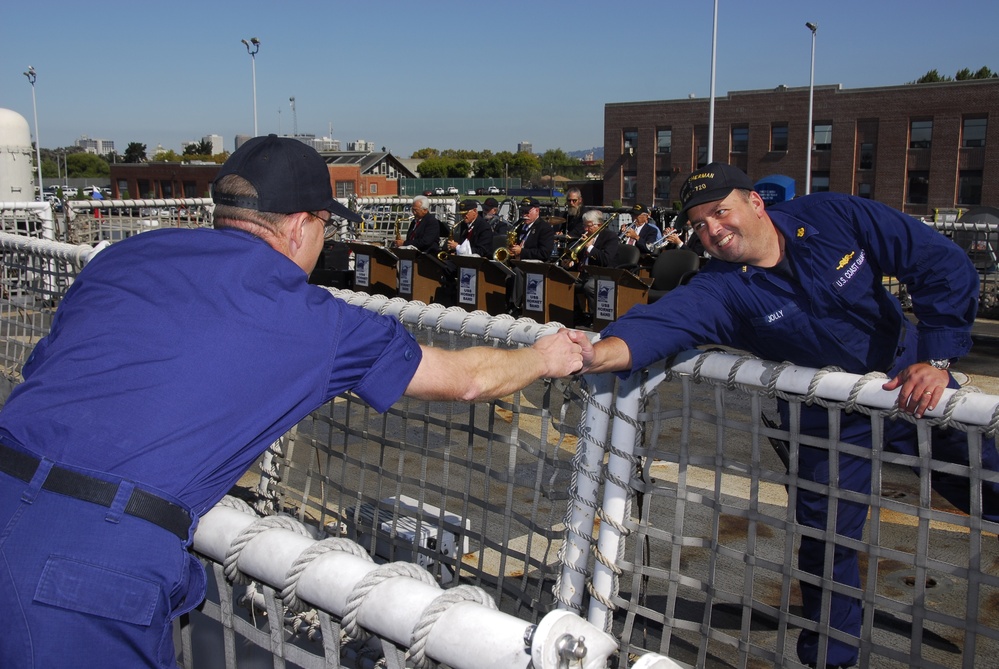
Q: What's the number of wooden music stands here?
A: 5